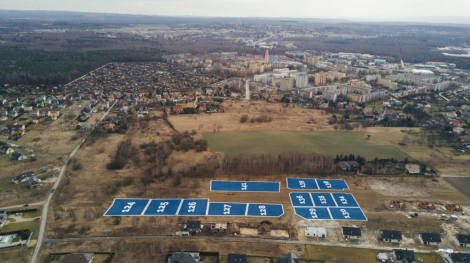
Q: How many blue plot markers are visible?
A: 13